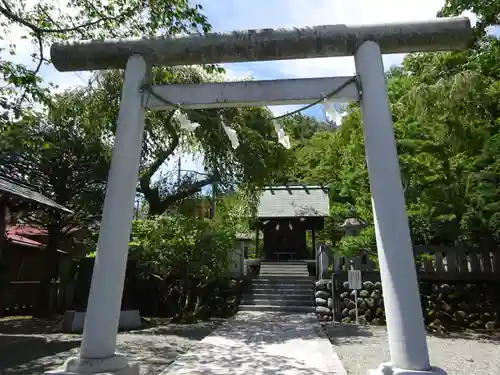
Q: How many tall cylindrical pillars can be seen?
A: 2